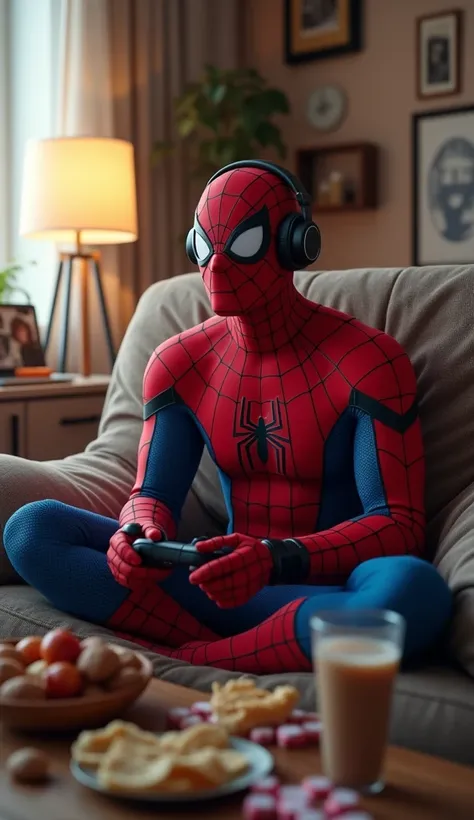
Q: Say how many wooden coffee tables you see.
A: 1